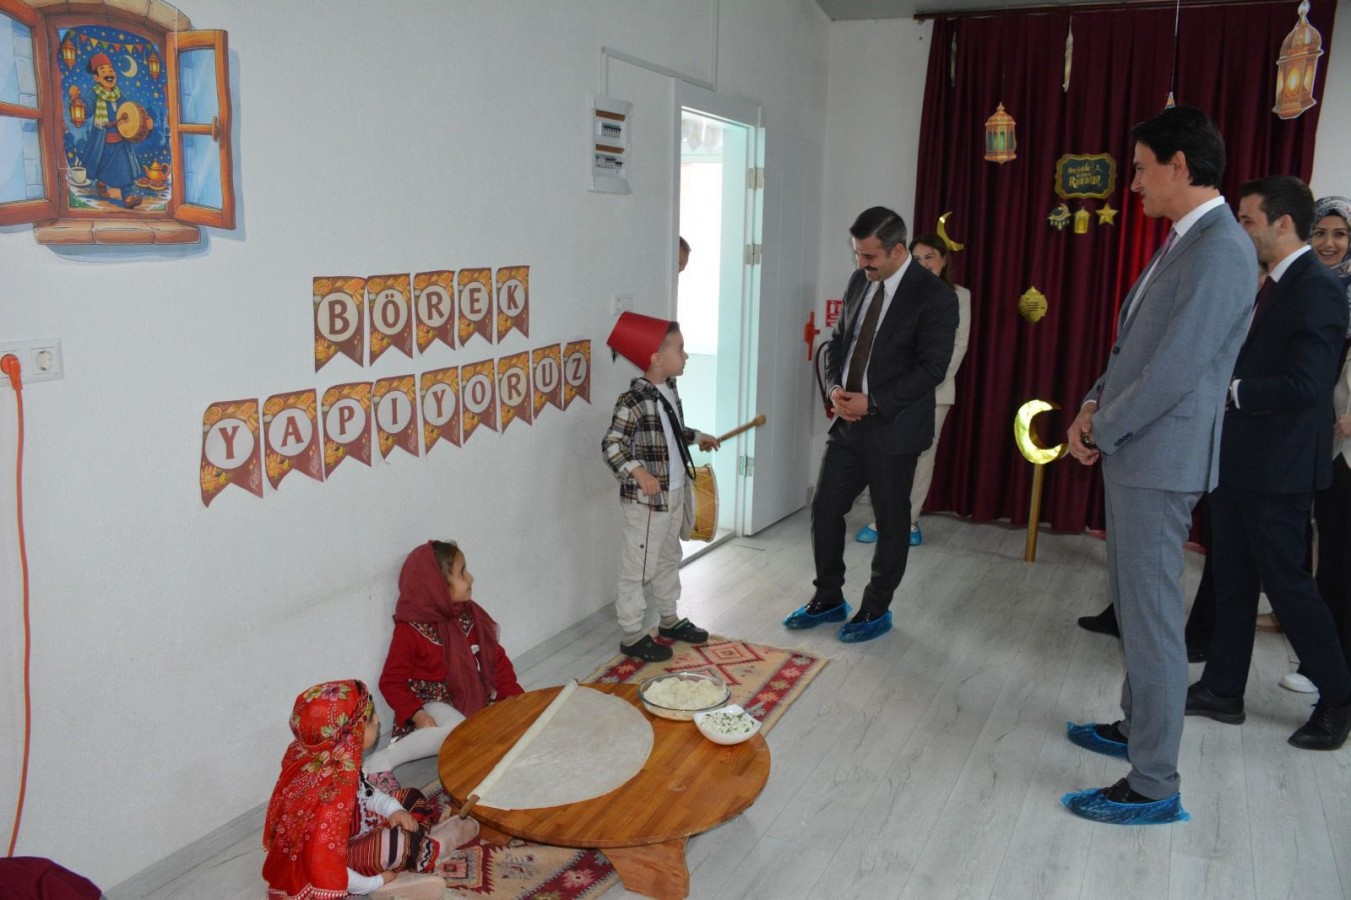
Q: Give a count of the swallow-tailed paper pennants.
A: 14